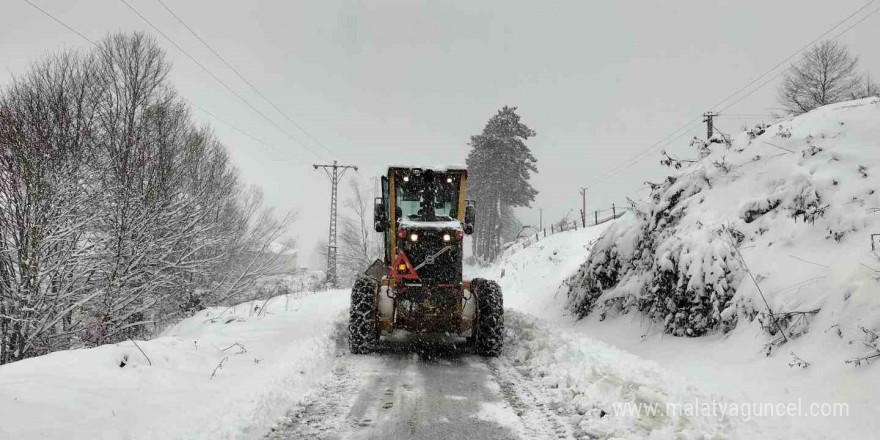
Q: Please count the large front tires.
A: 2